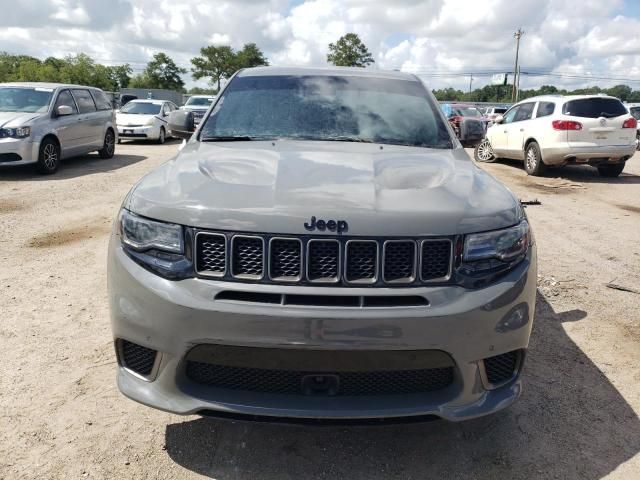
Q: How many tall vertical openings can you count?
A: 7